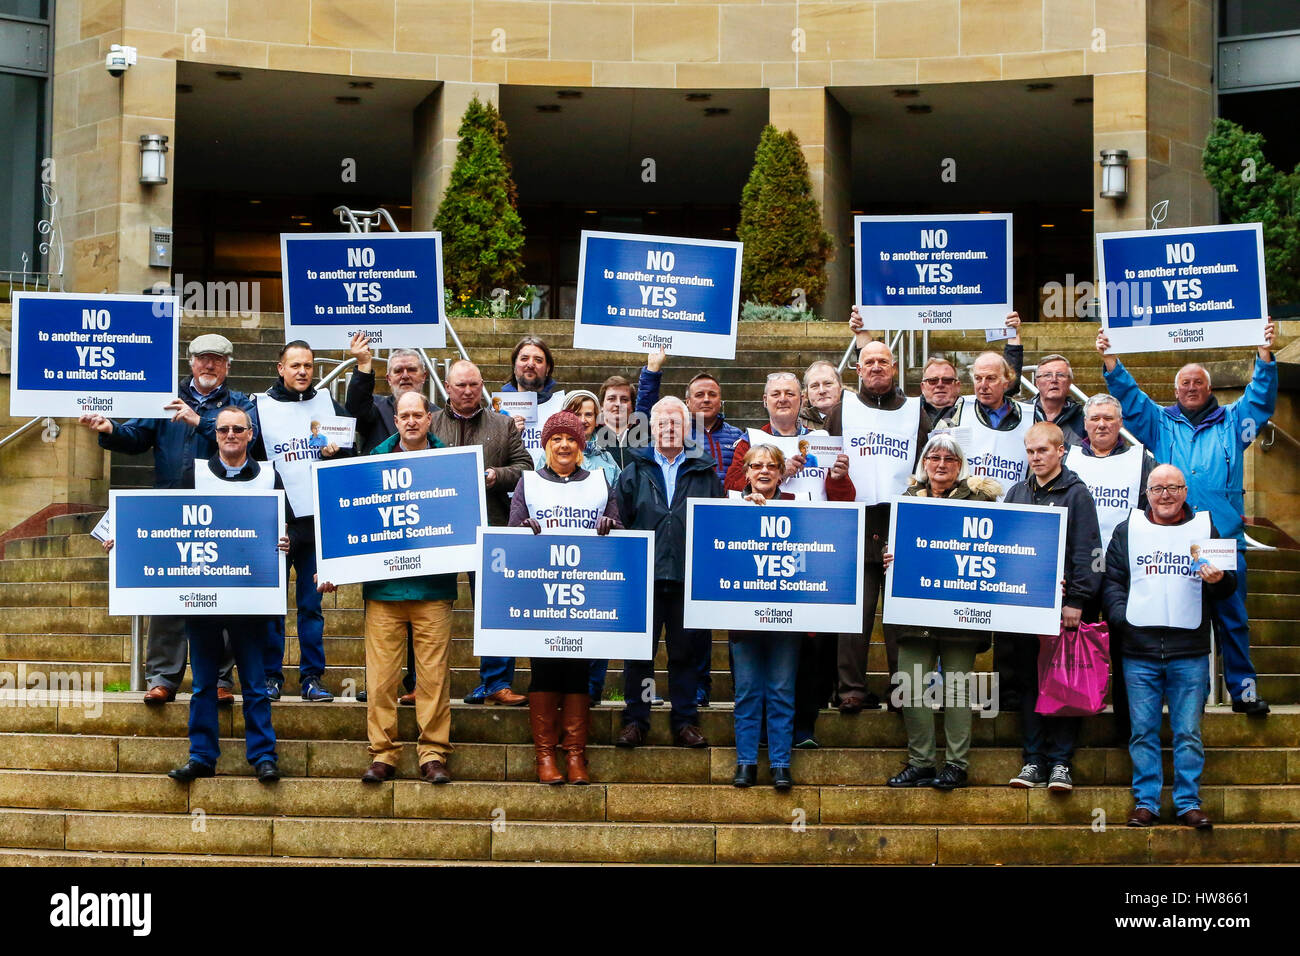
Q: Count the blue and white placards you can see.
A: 10